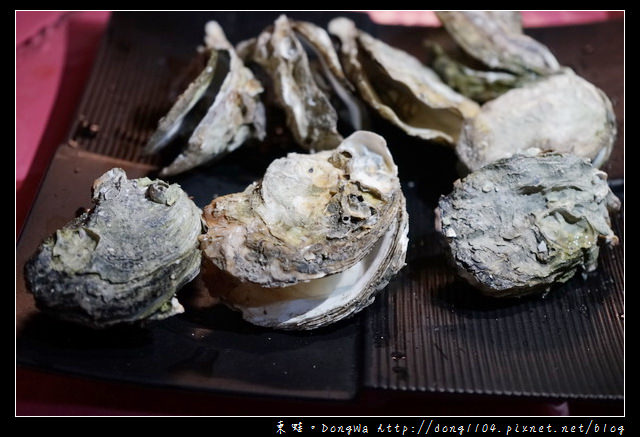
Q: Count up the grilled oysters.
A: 8